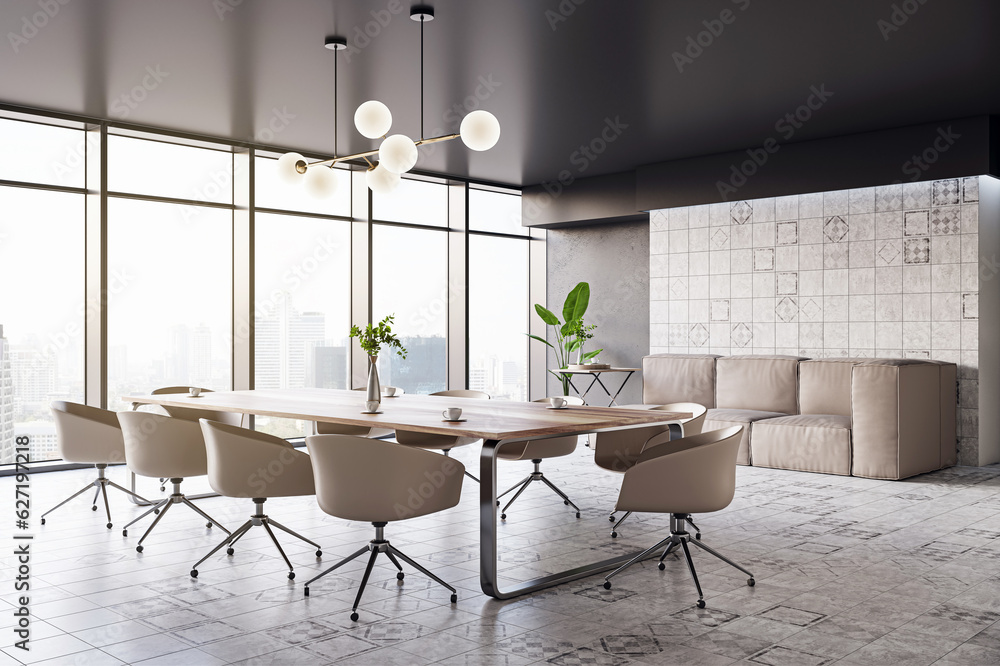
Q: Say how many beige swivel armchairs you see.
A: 10